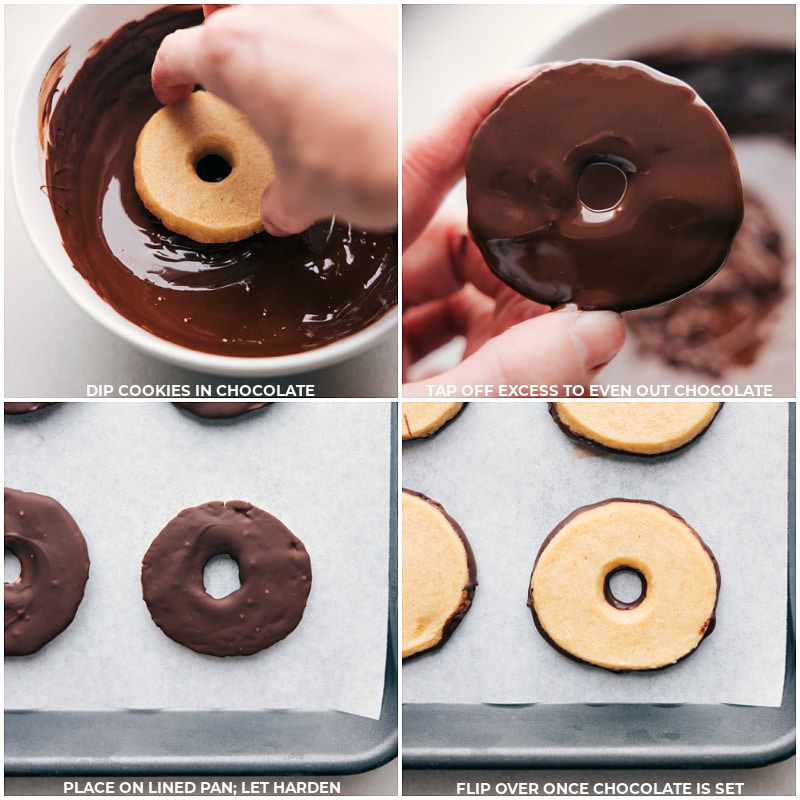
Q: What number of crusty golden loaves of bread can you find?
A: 0